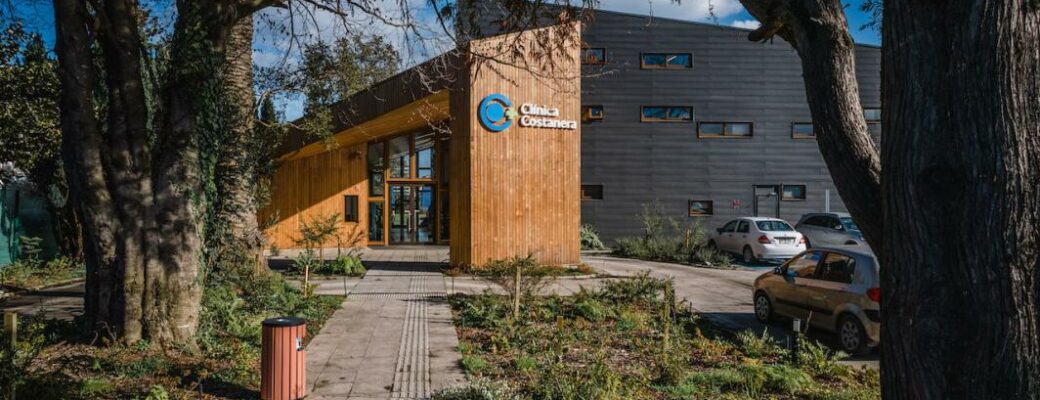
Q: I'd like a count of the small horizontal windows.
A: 10